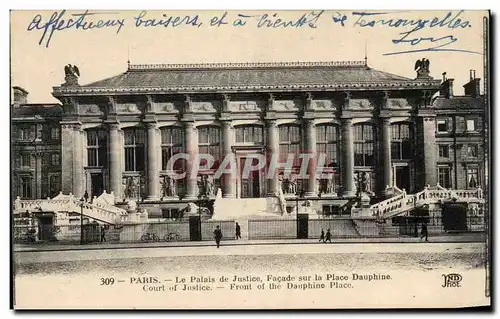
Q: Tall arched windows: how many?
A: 9